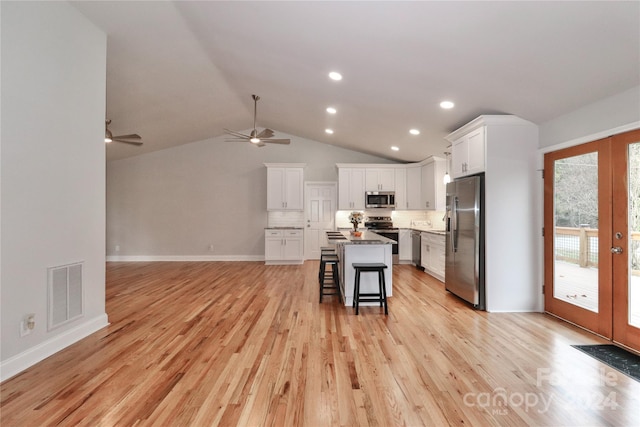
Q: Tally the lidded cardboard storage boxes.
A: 0